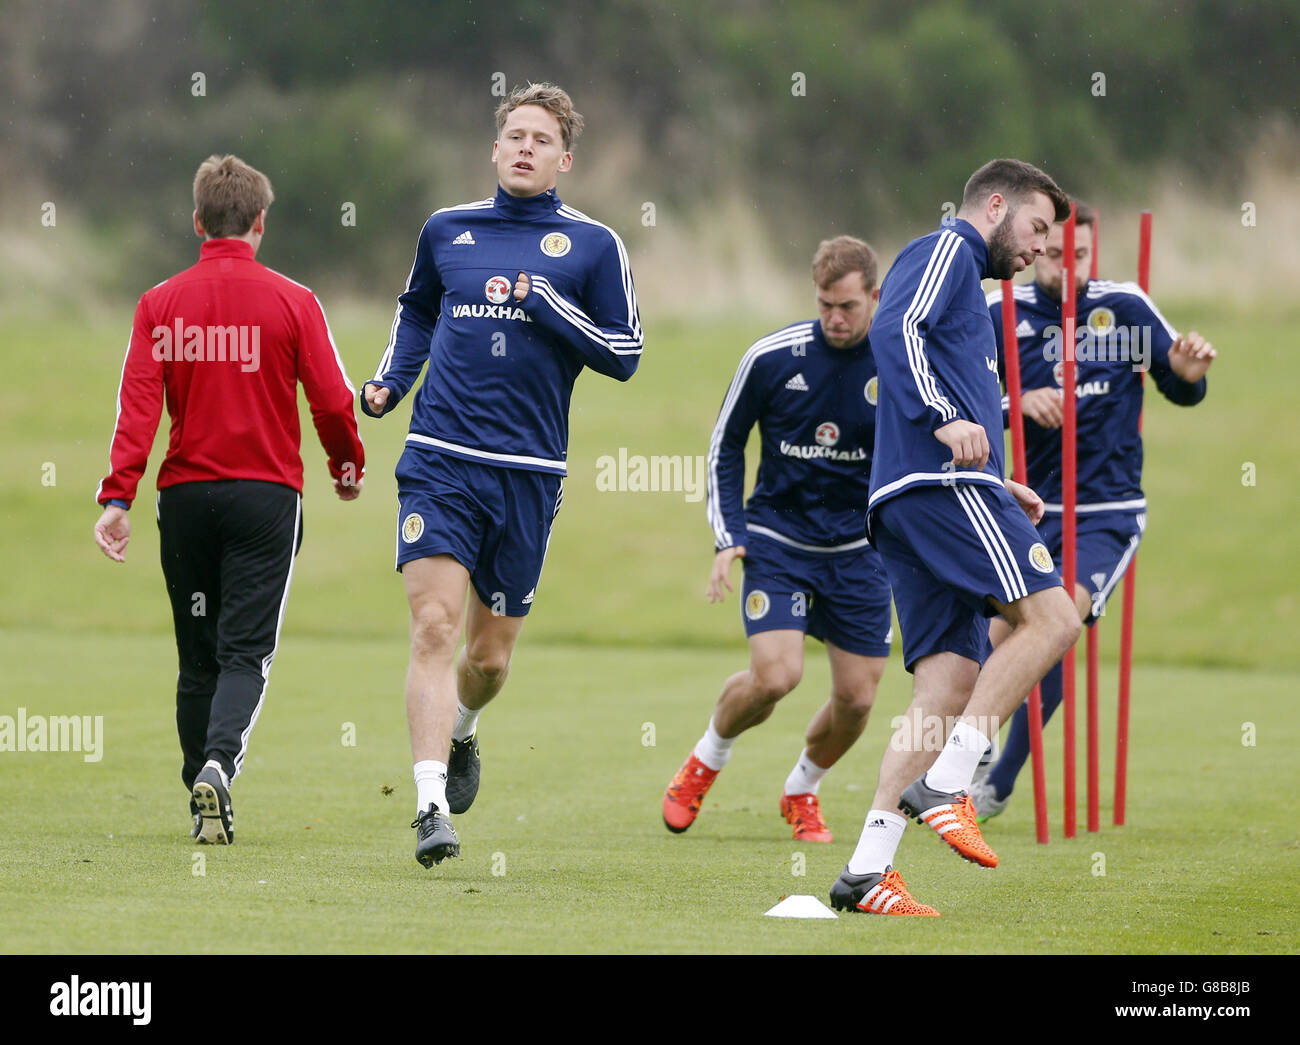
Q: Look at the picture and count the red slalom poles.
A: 4